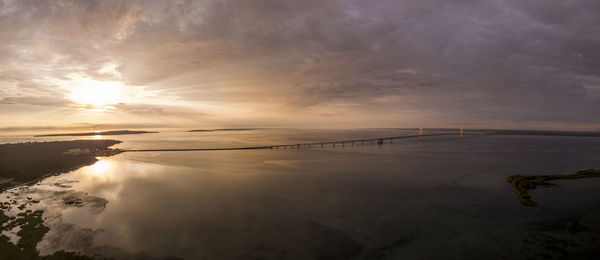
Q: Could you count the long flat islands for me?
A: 2